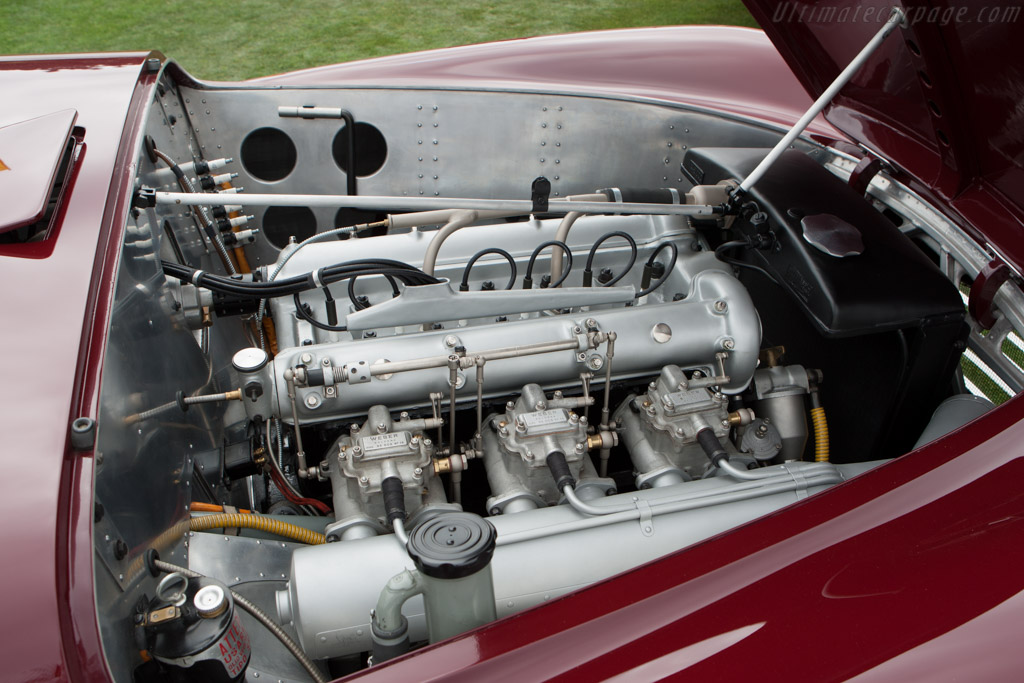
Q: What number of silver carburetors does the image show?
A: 3